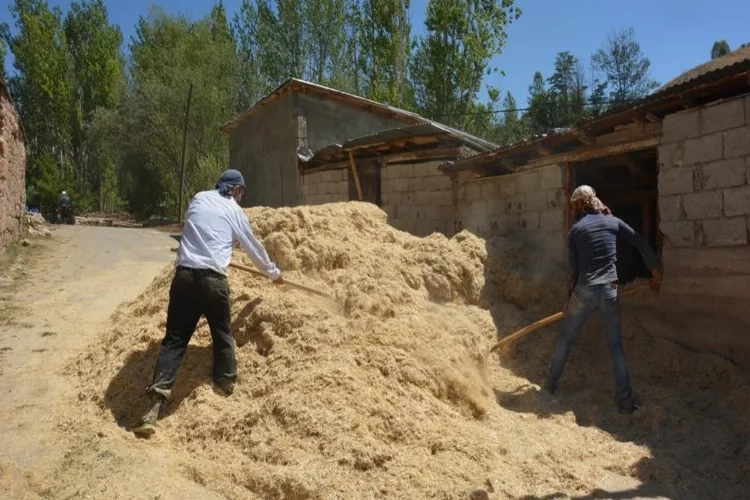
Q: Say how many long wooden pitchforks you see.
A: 2